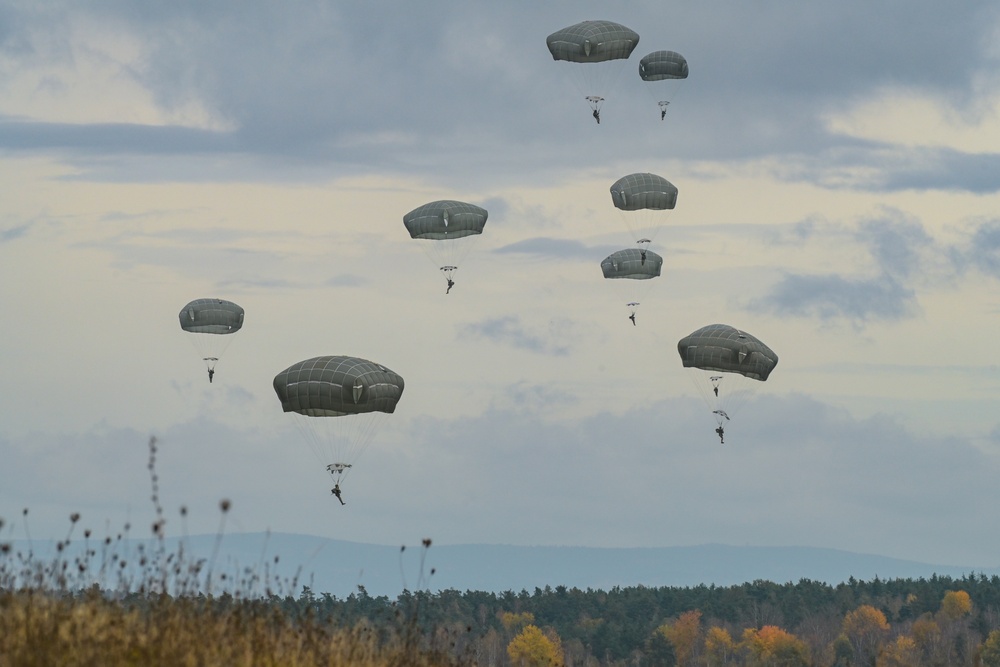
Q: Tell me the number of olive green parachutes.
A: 8